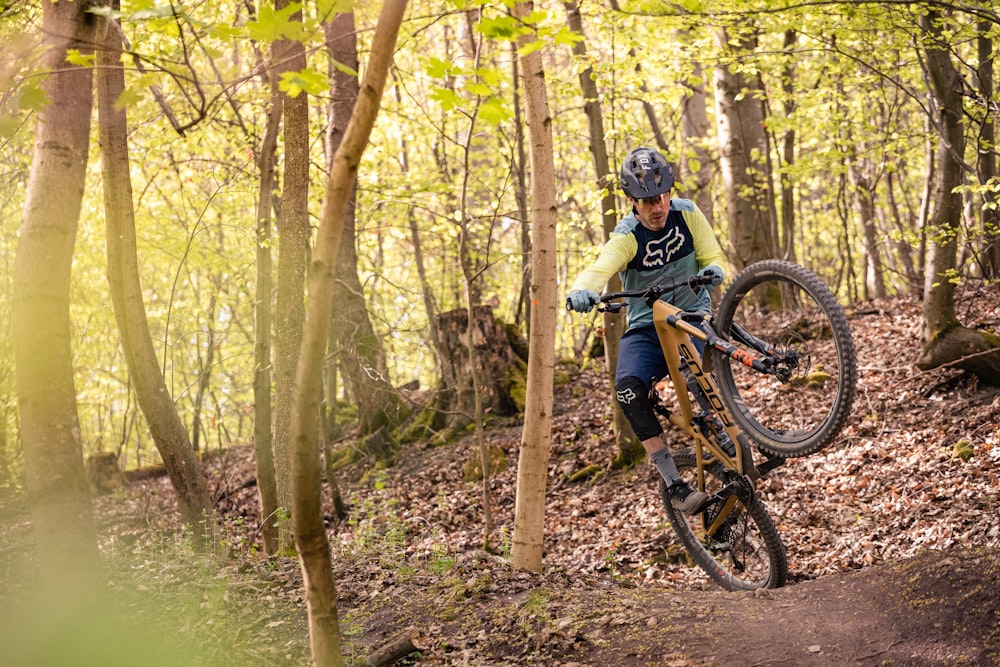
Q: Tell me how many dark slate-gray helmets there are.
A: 1